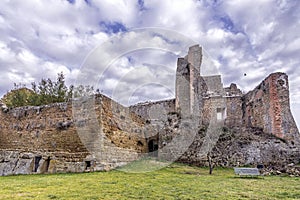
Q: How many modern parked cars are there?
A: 0